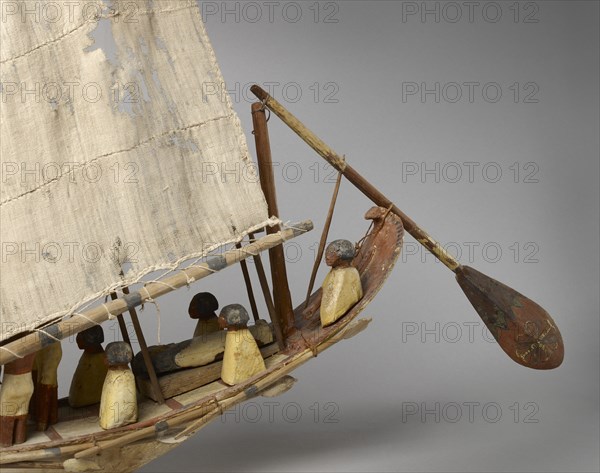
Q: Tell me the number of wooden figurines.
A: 7